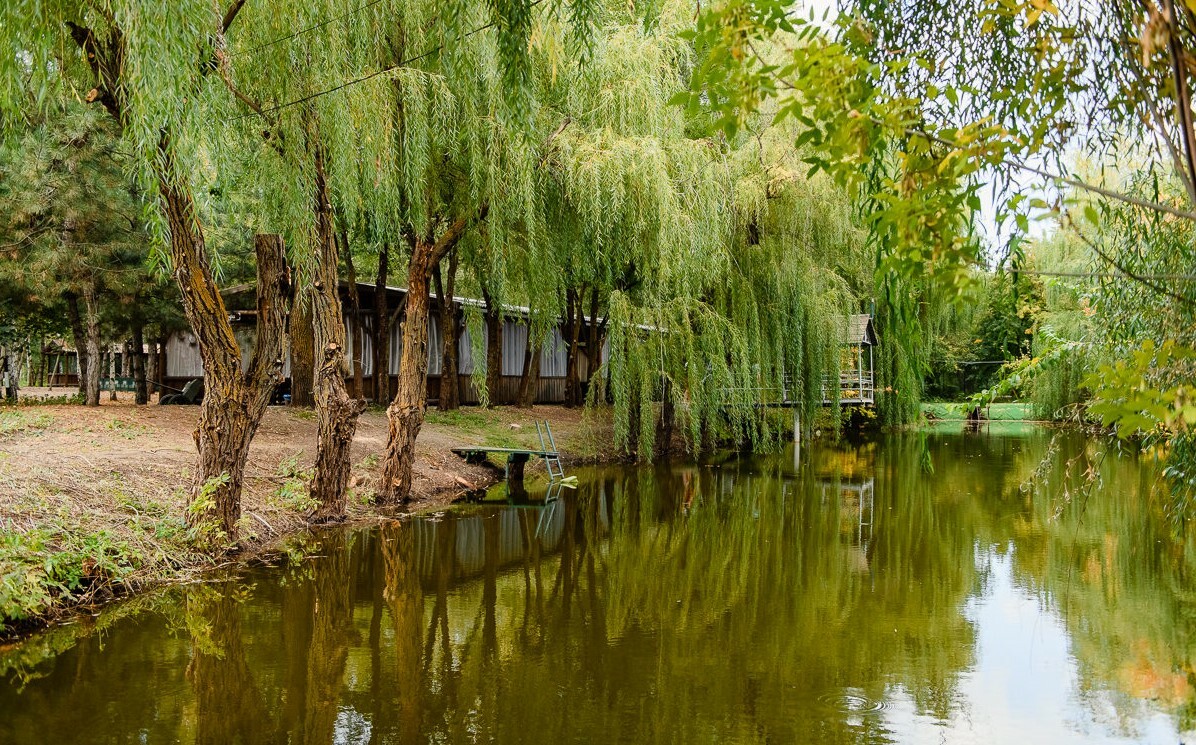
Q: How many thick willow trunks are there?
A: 3